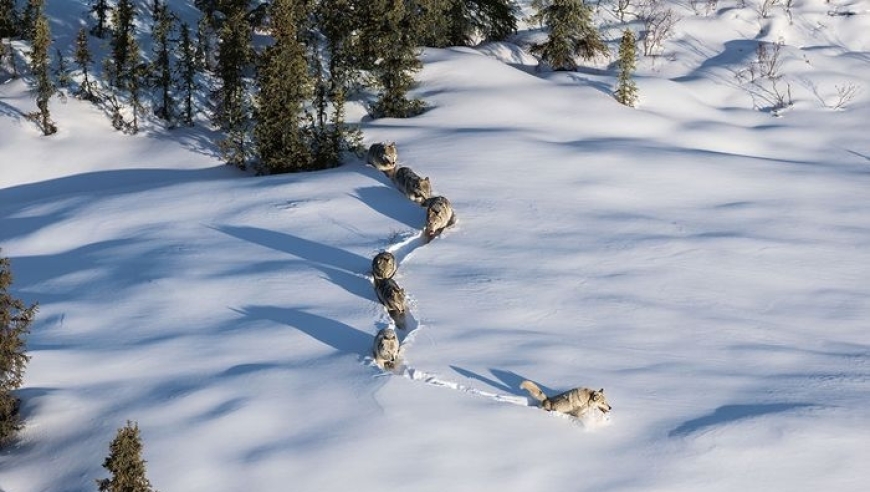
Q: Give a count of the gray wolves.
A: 7